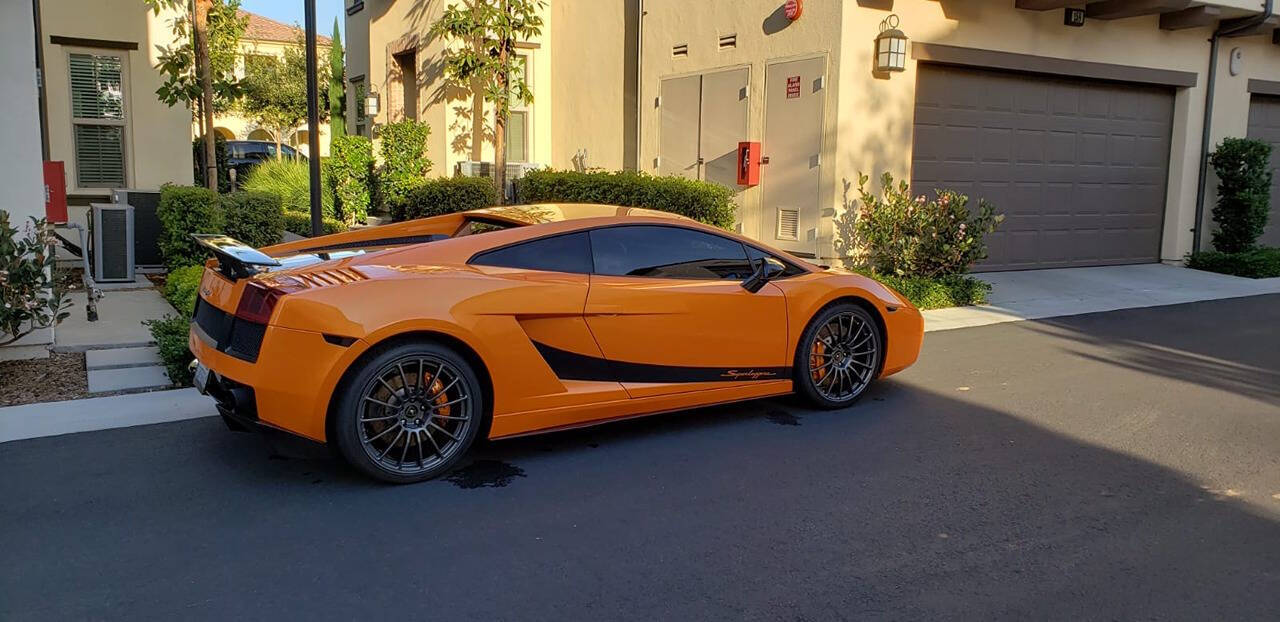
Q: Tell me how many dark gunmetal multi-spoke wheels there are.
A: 2